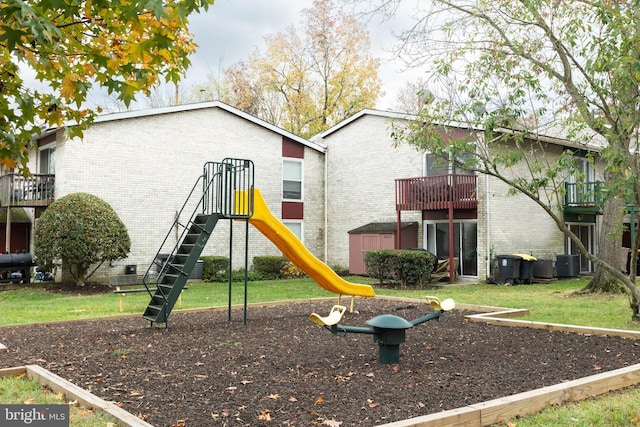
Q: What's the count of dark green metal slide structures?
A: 1